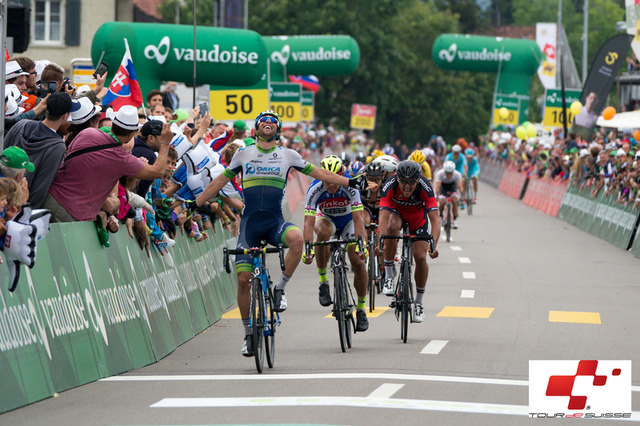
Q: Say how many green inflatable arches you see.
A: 3